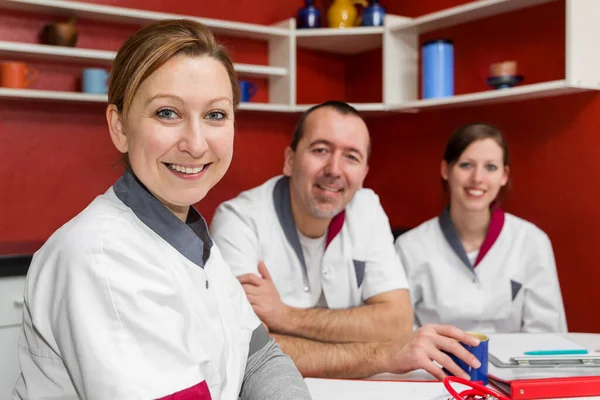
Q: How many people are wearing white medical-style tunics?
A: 3